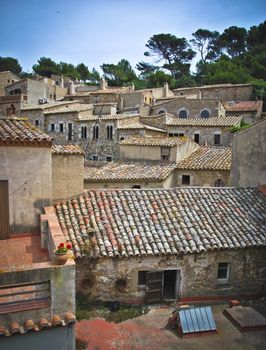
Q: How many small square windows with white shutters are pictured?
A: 2